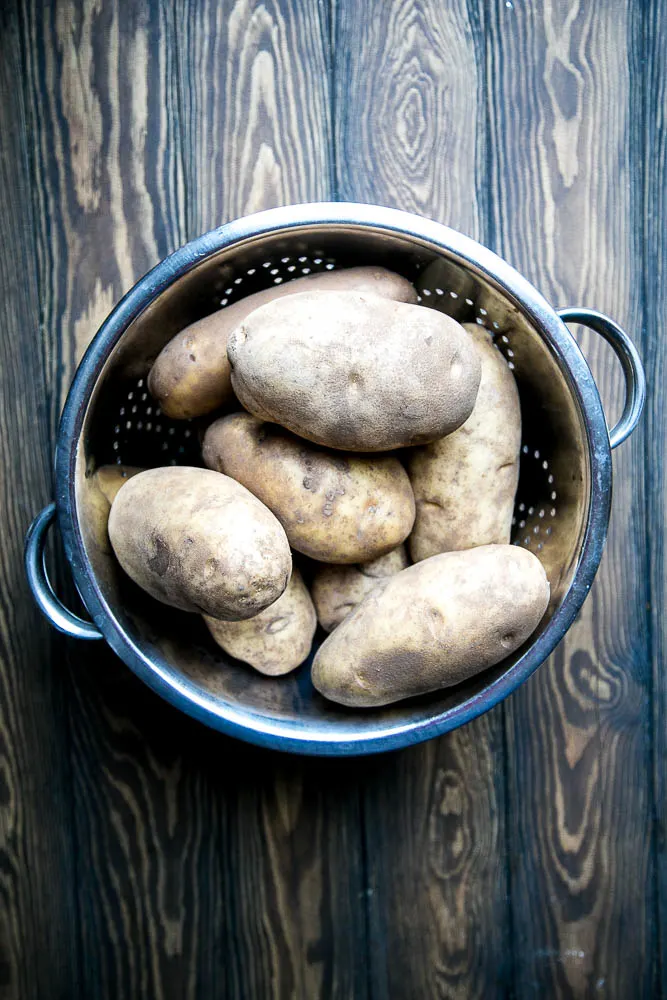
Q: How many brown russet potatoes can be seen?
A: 8